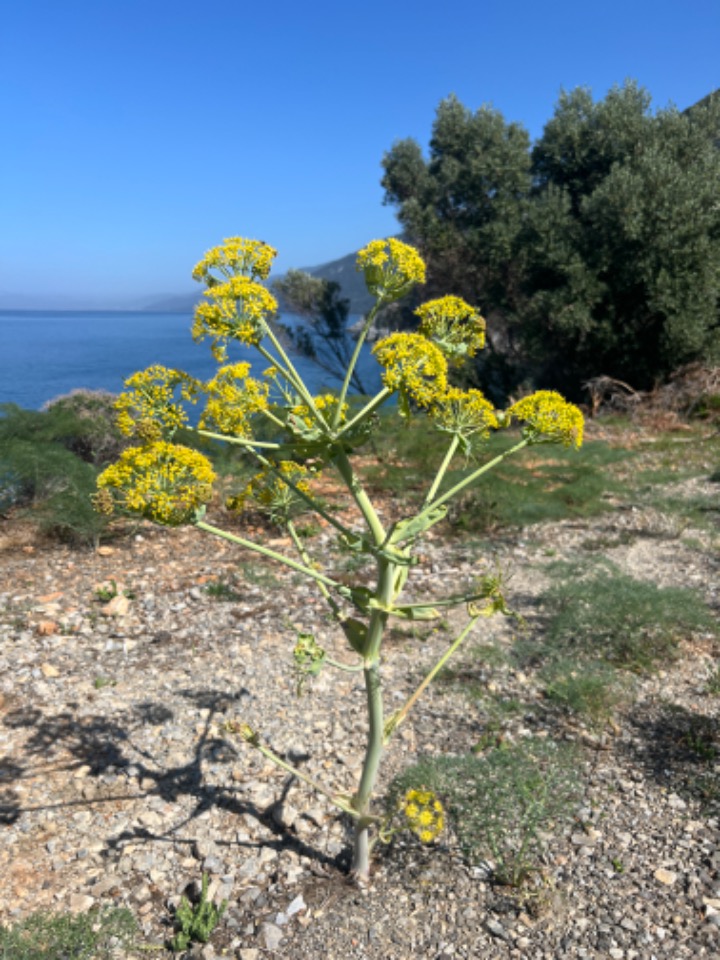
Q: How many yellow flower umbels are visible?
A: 13